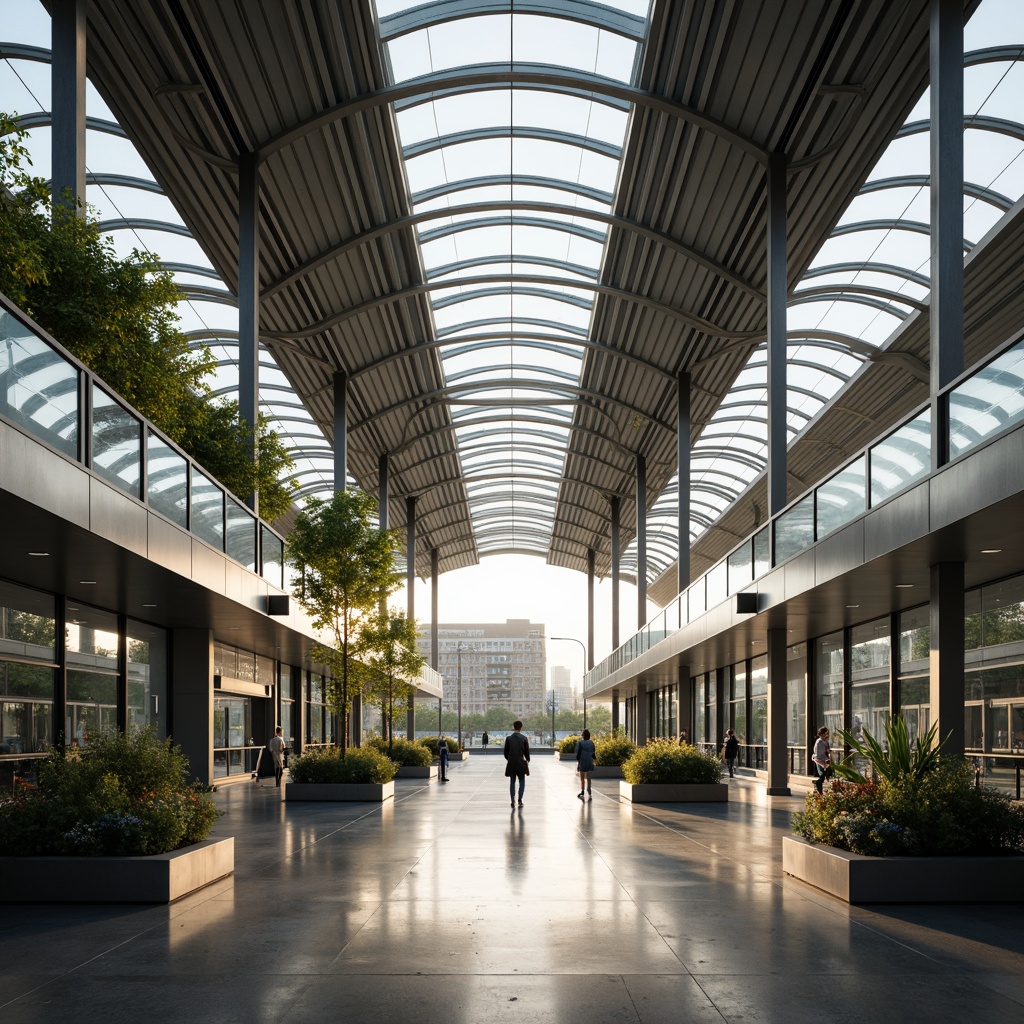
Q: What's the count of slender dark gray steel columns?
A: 12